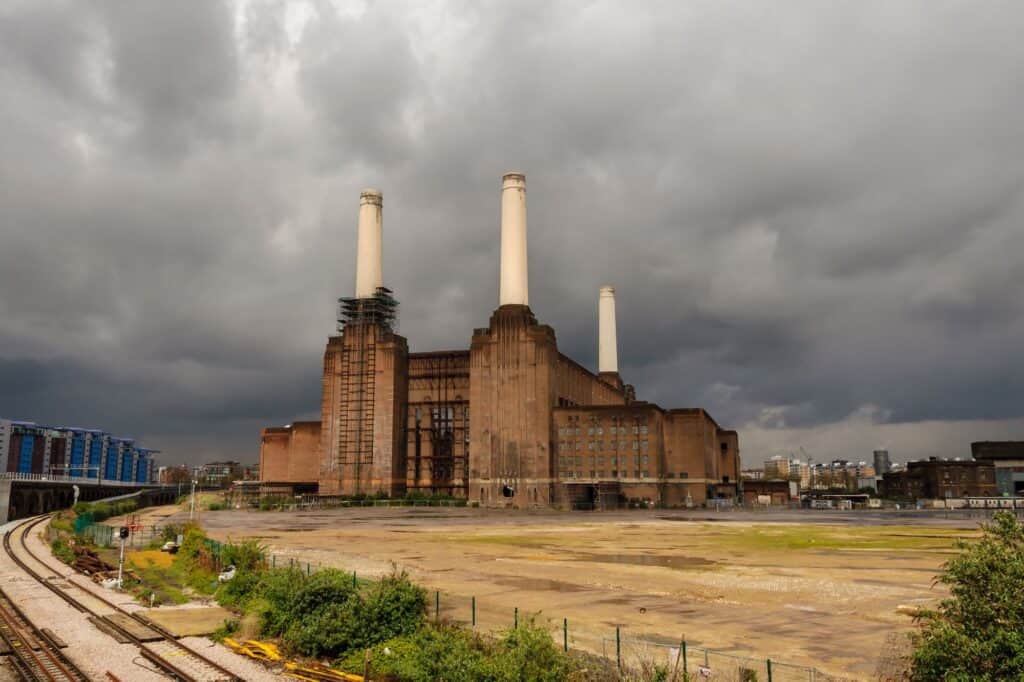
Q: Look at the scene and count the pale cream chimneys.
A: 3